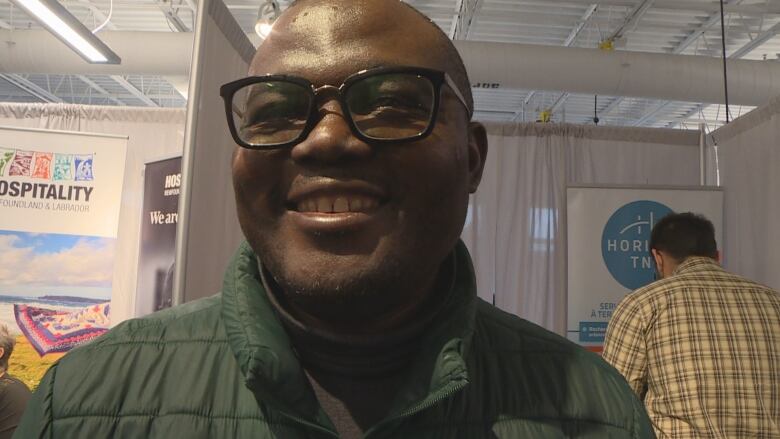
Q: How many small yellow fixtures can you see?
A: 2